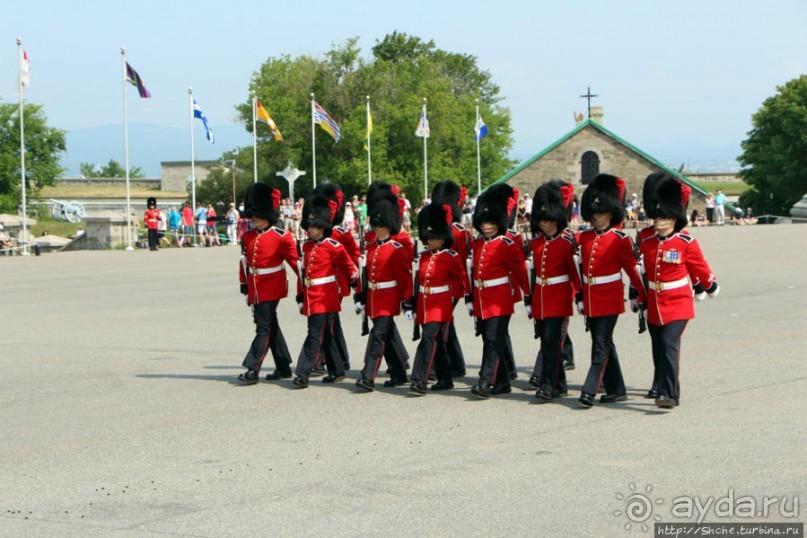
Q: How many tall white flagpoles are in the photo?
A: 8